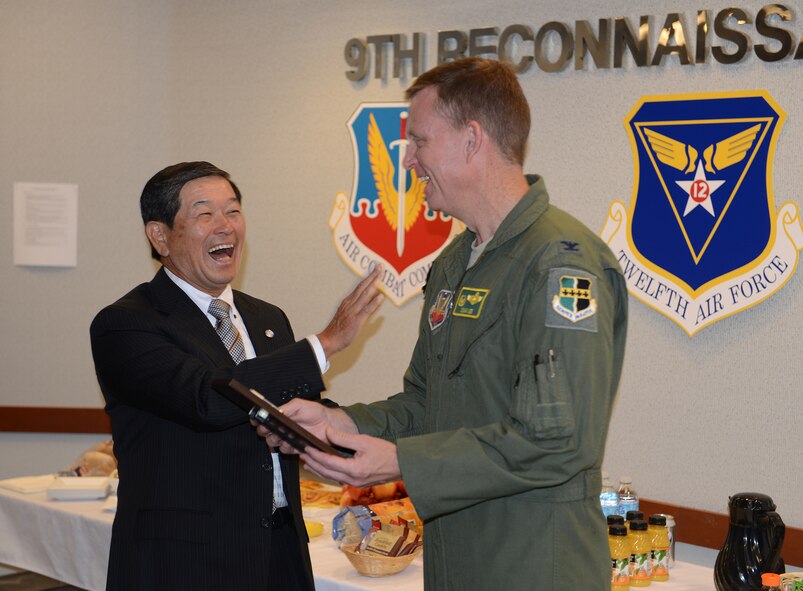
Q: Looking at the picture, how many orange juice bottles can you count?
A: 5